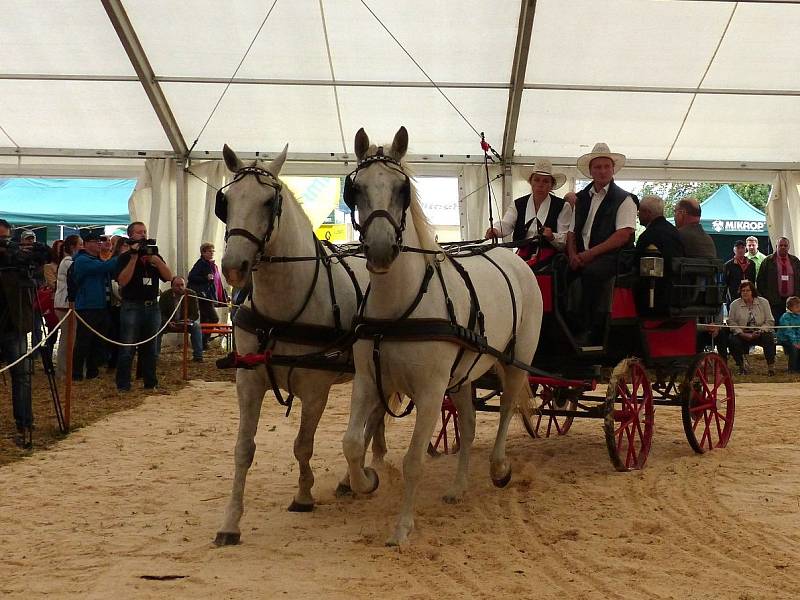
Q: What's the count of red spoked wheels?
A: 4